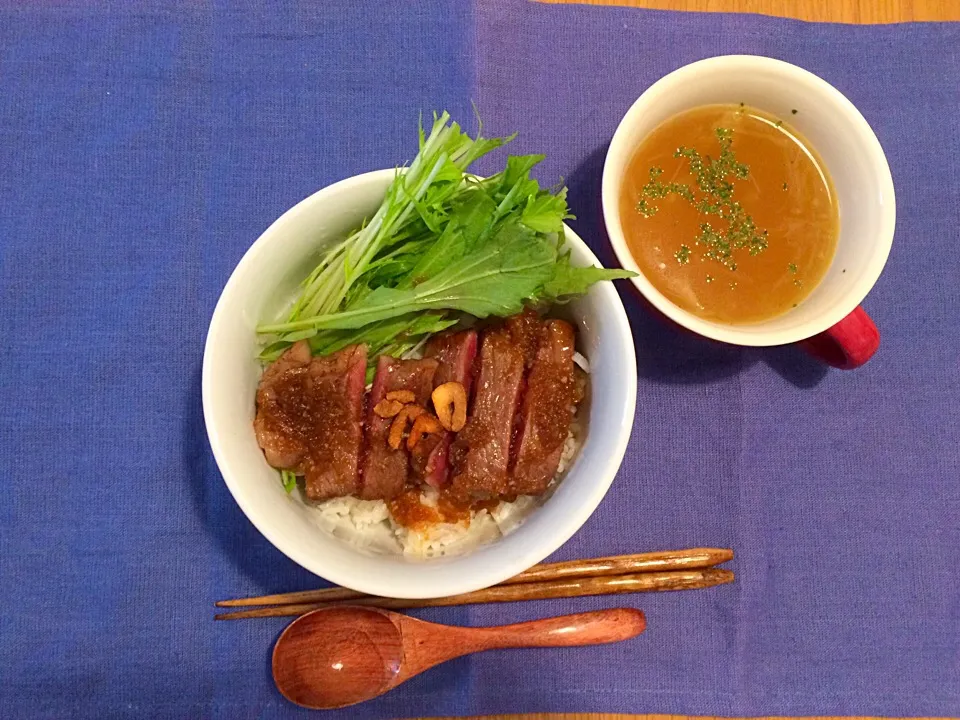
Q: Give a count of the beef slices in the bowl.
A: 5